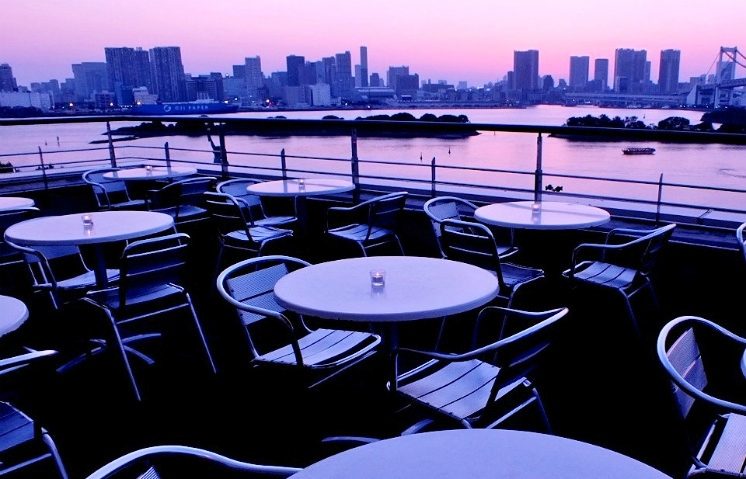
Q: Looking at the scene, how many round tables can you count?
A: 8